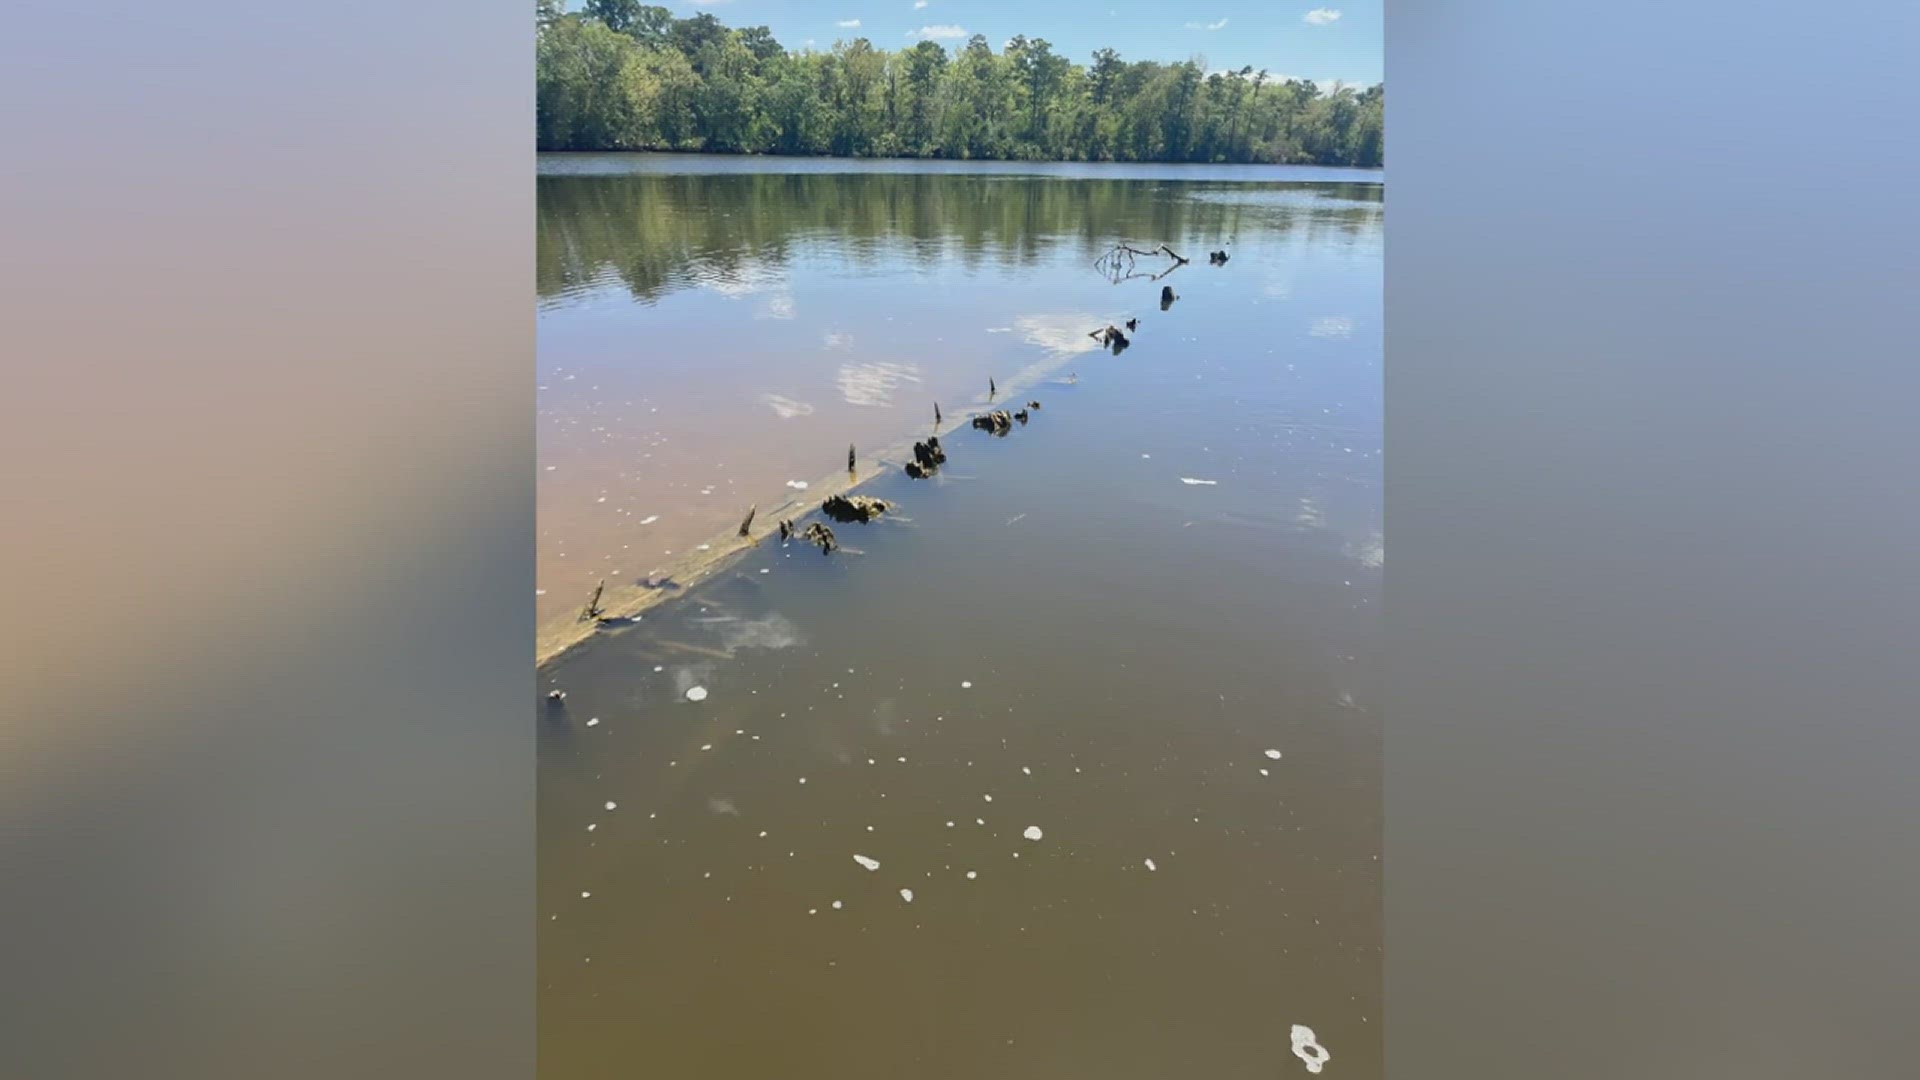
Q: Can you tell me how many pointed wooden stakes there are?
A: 5